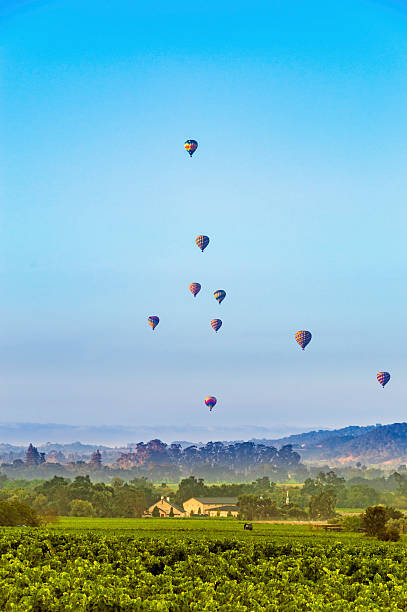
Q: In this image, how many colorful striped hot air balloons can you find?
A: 9